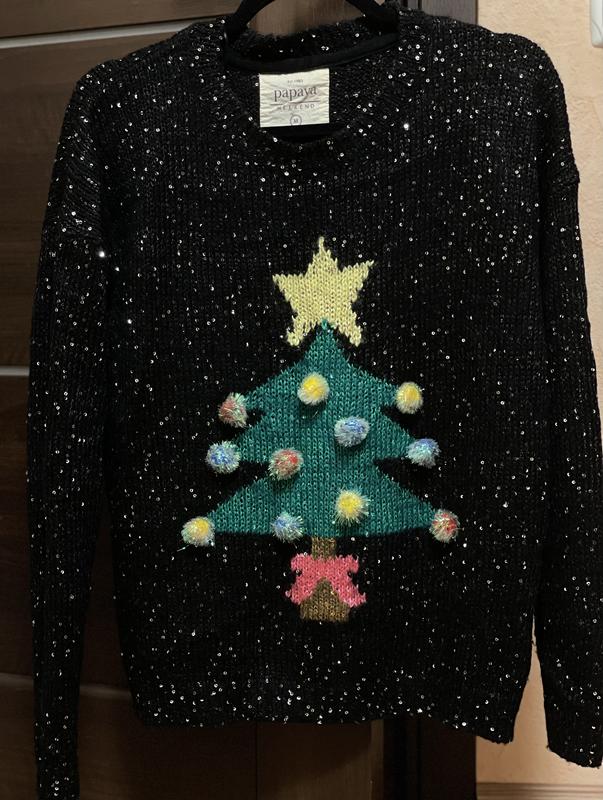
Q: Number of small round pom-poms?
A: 11